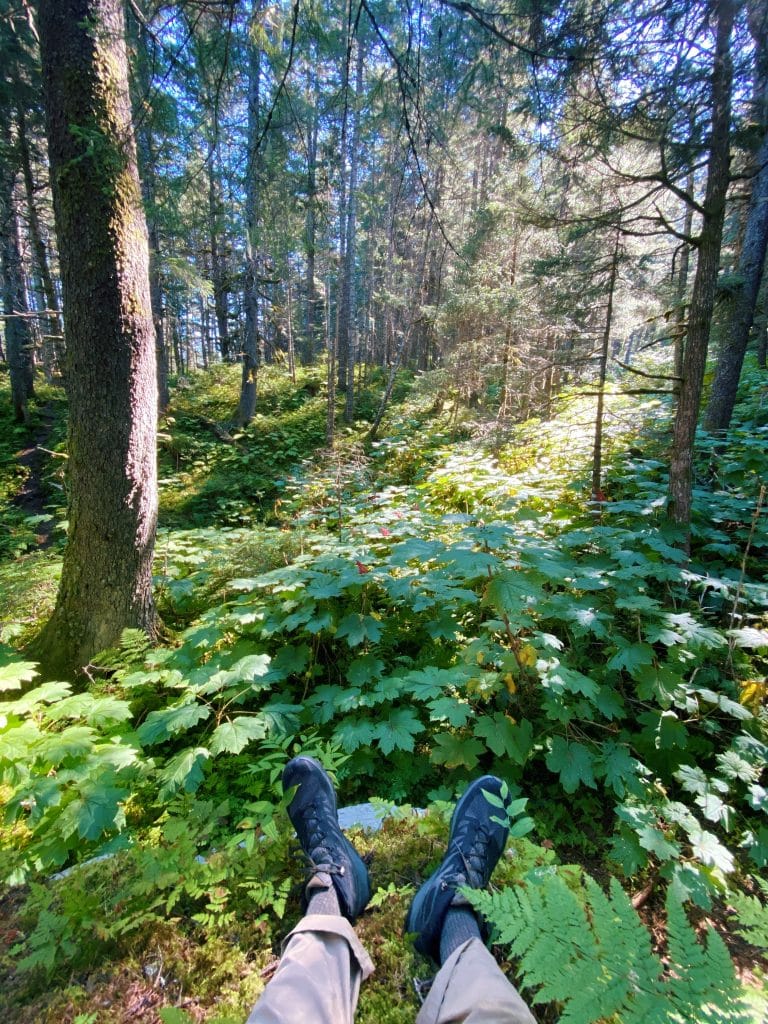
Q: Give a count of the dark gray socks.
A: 2